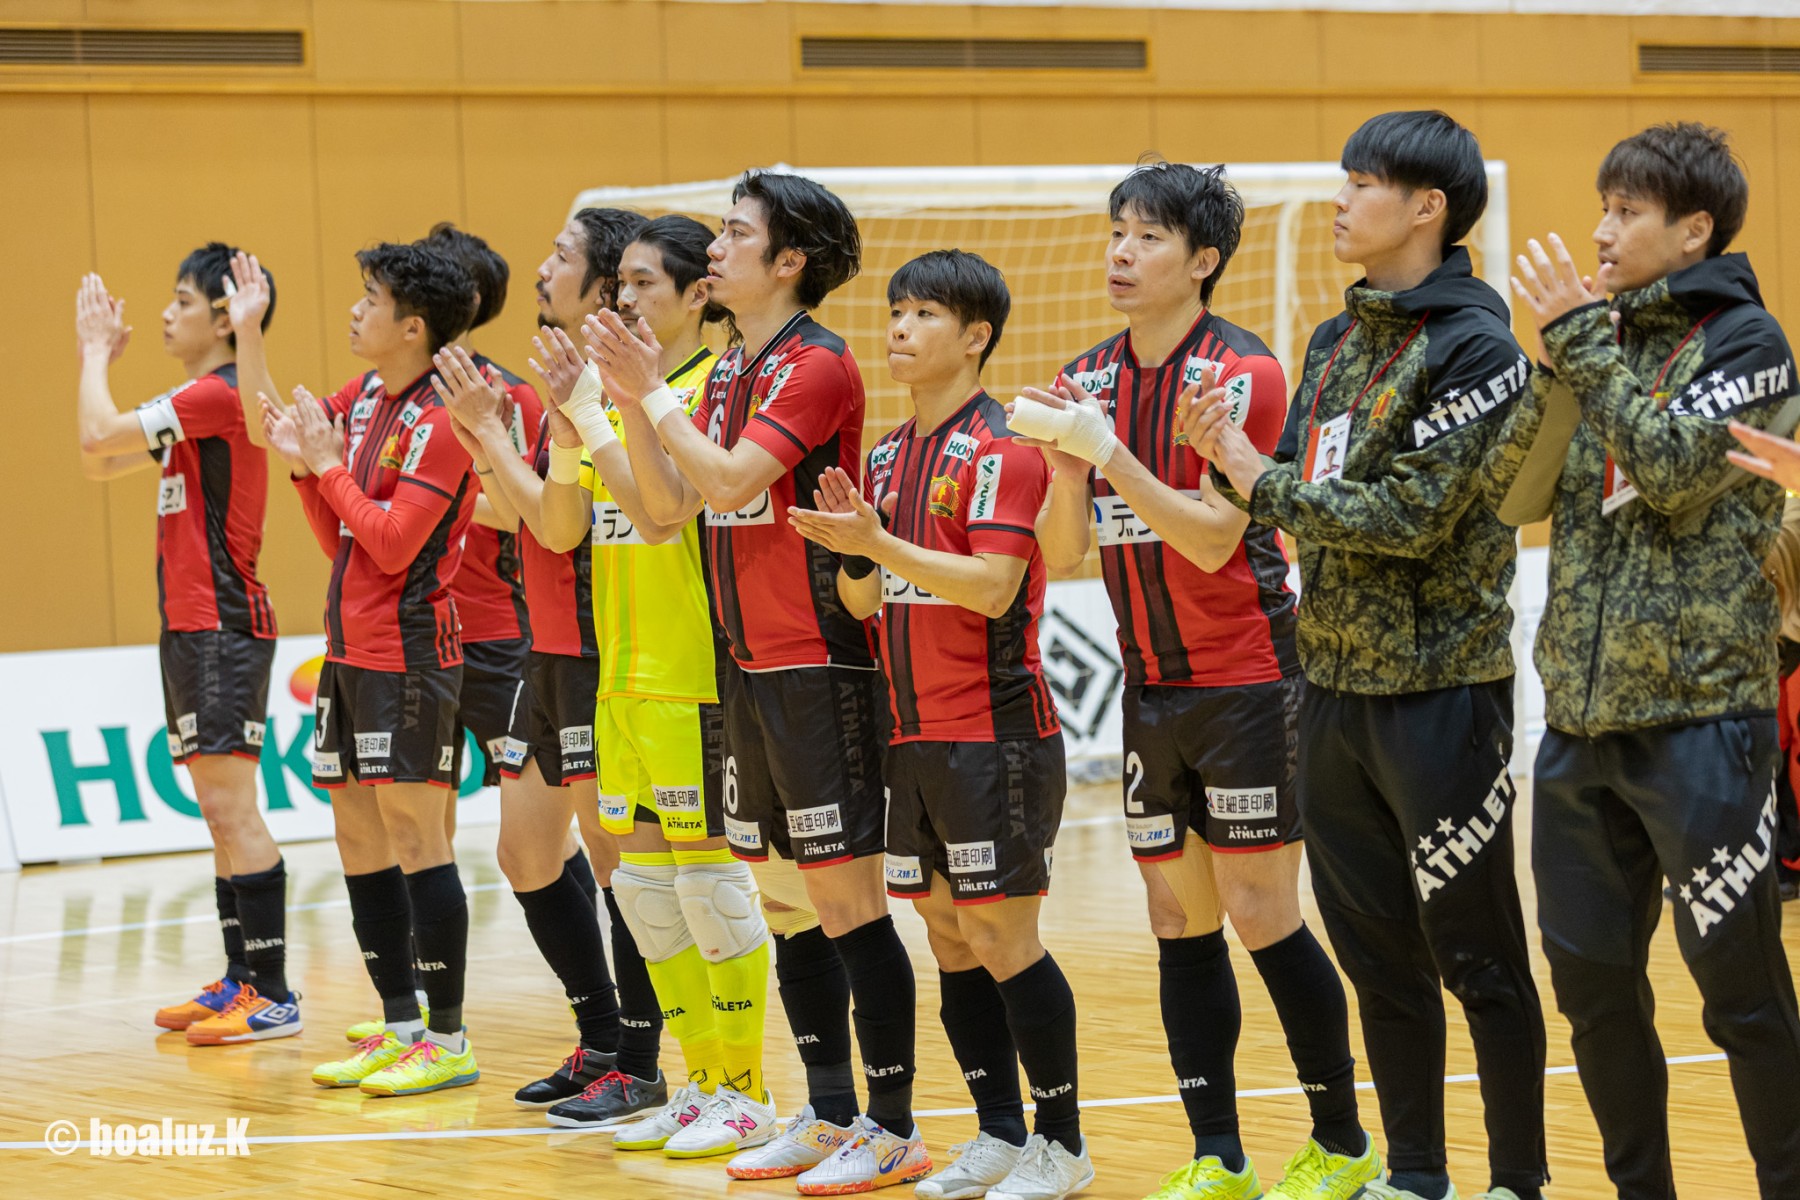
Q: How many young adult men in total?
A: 10